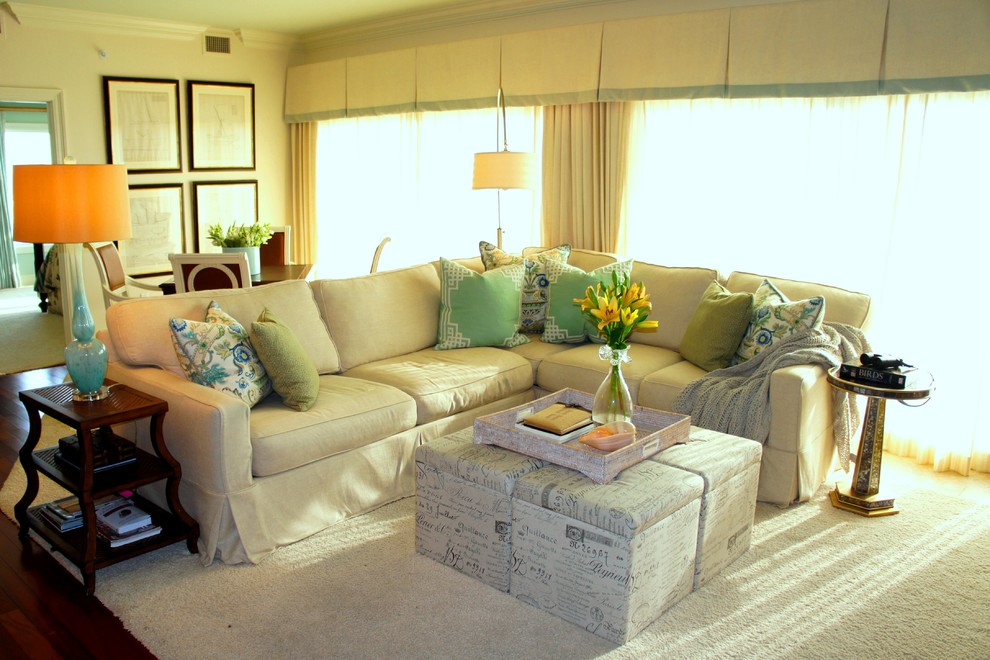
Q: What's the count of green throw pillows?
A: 4